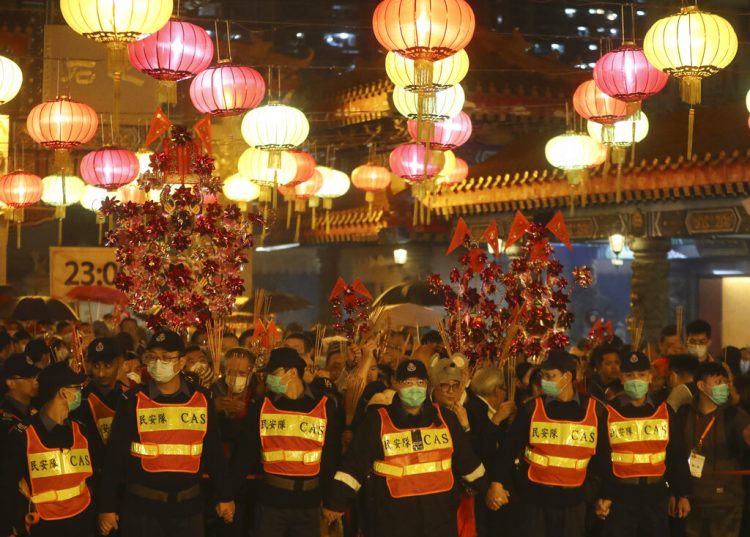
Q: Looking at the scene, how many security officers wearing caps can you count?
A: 8